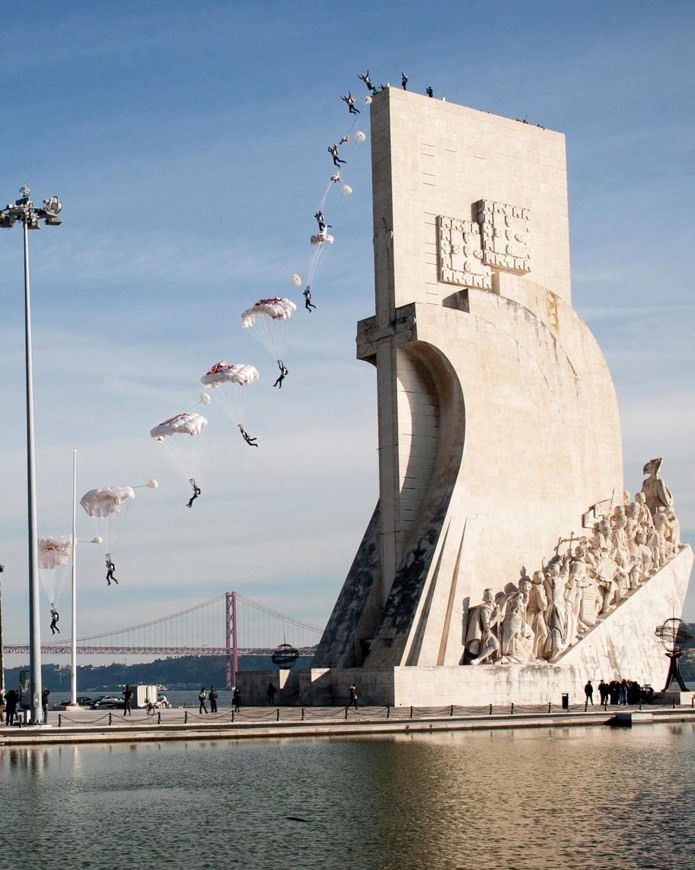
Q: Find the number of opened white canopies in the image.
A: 5